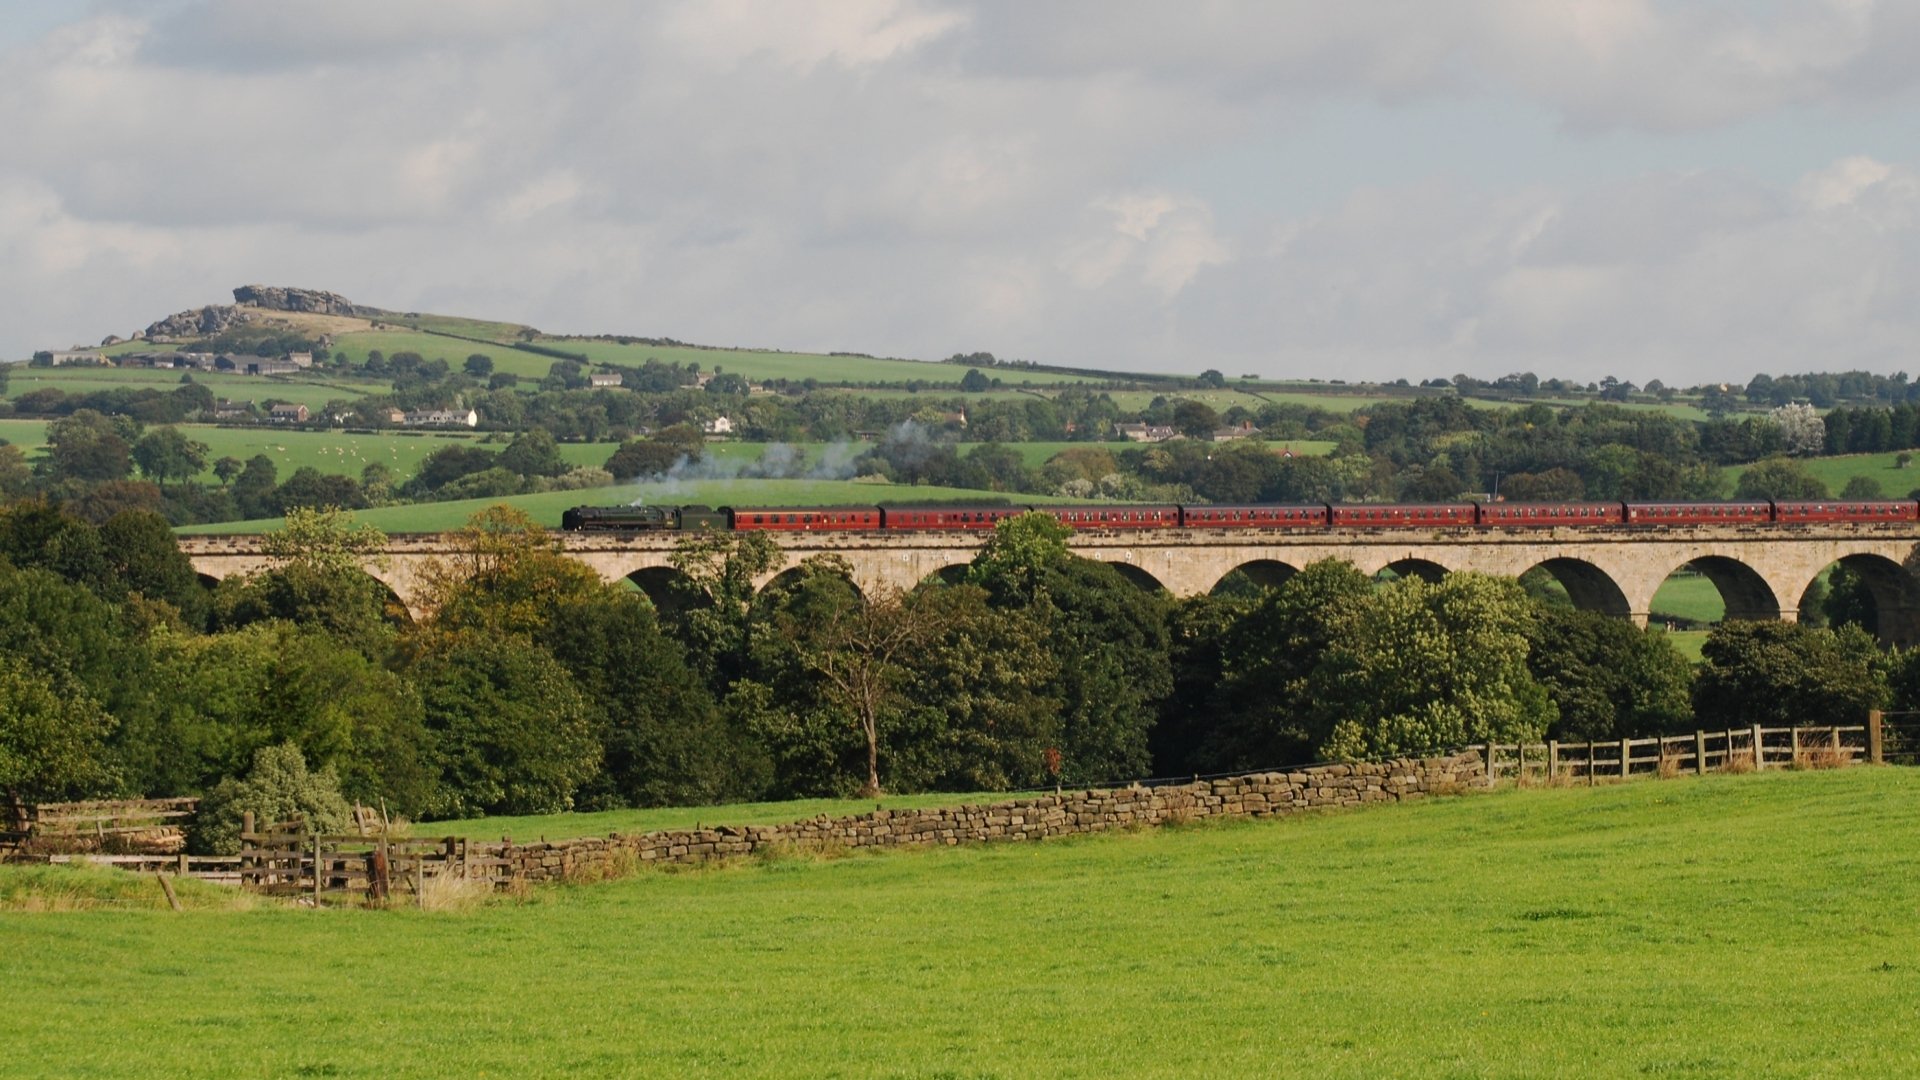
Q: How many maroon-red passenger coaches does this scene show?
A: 8